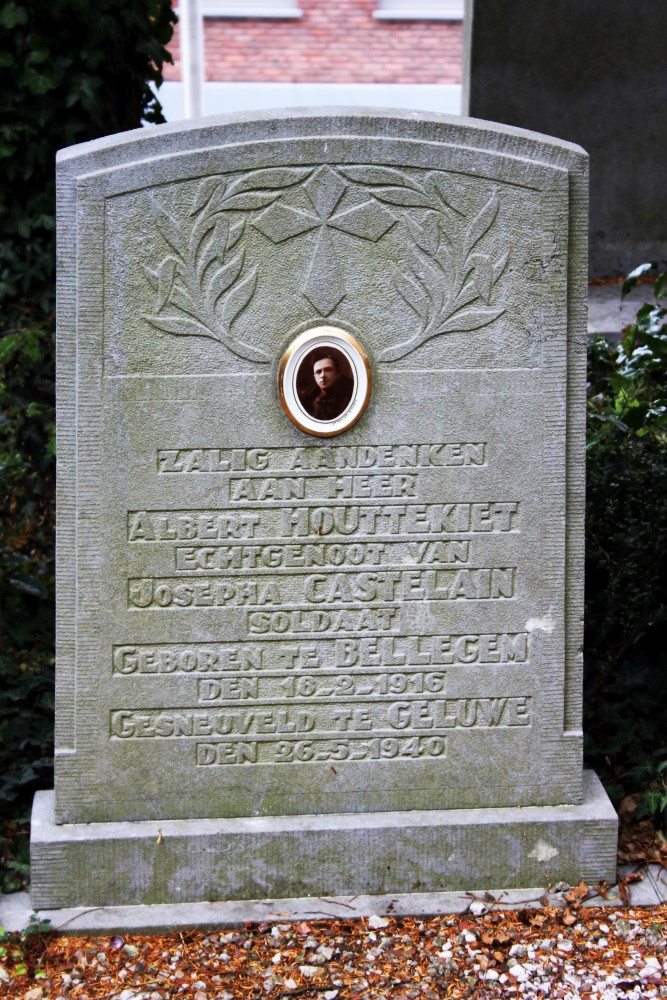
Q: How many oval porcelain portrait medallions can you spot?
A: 1